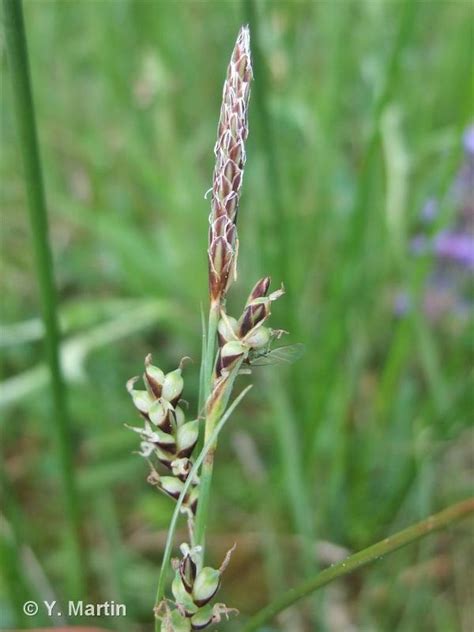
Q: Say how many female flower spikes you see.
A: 3